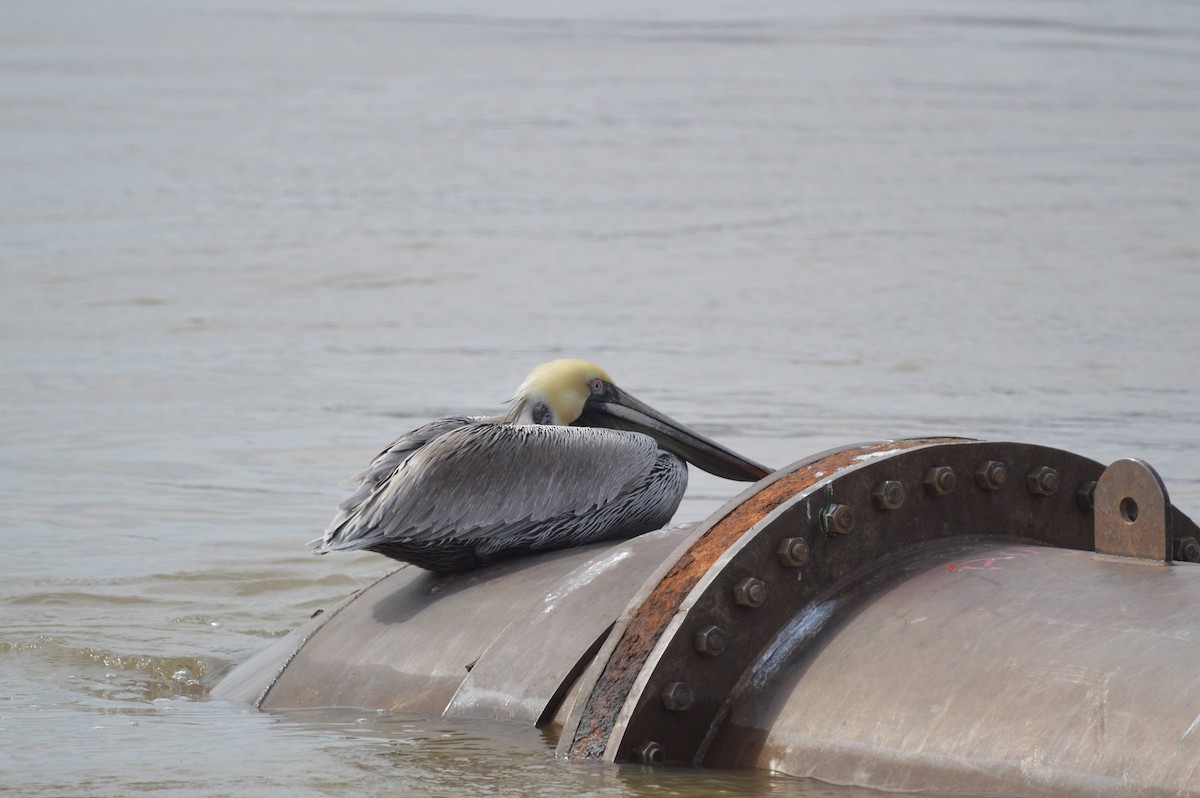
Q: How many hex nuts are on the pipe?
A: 12